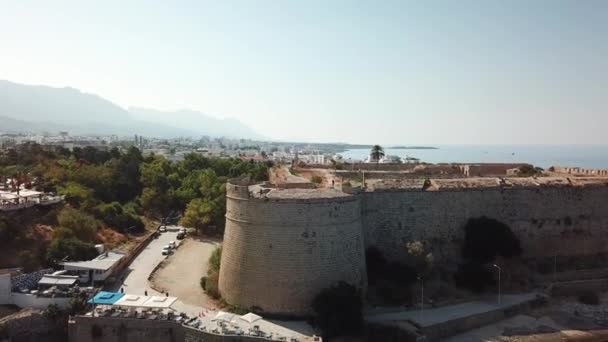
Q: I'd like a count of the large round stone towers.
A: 1